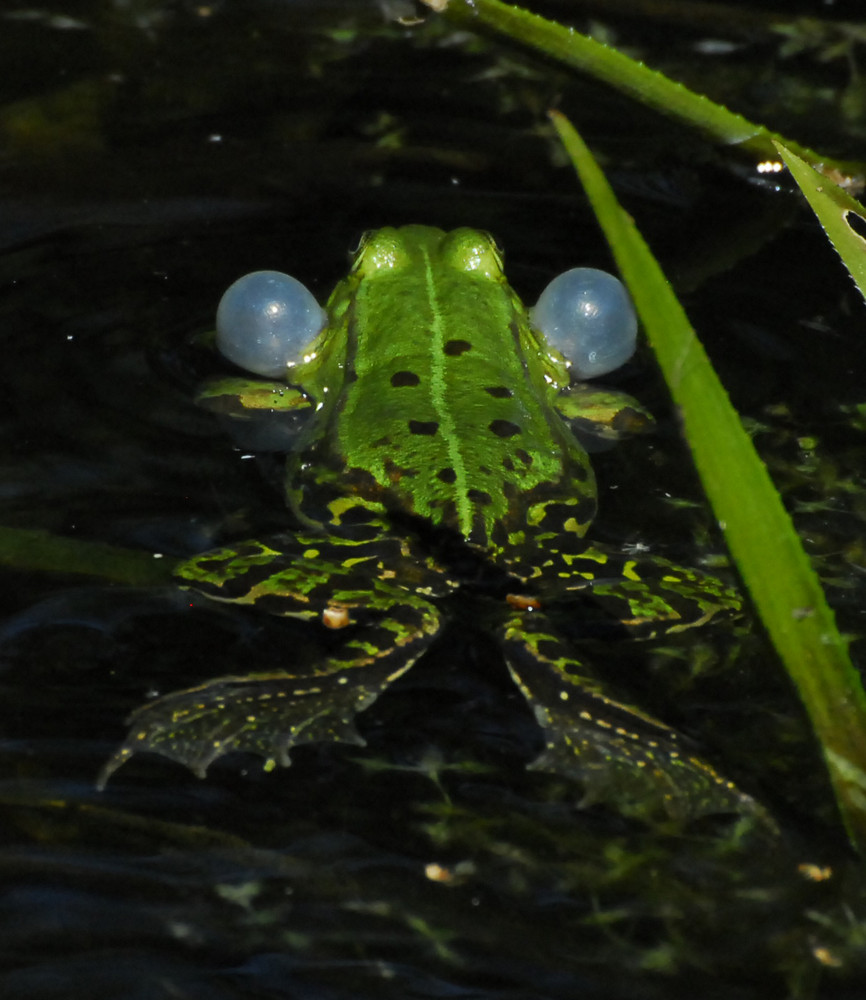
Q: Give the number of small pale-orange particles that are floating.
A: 5